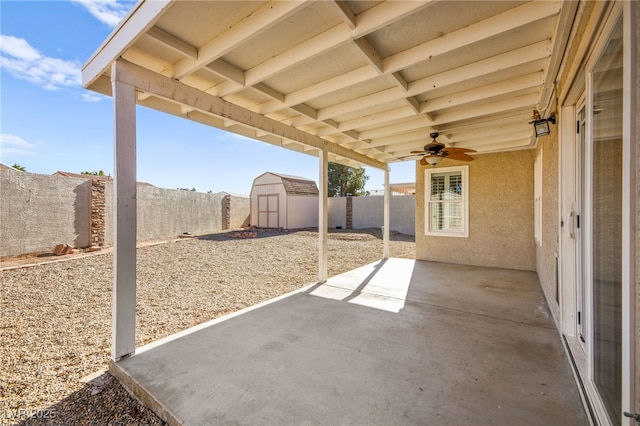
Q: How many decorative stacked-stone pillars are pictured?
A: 3